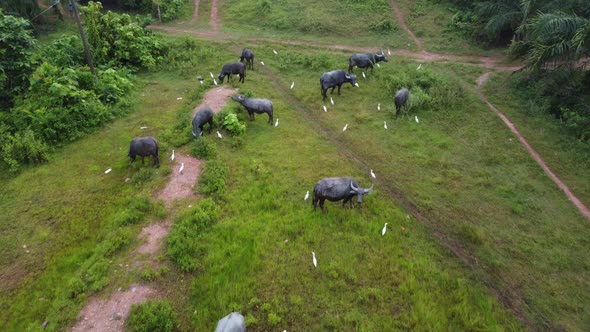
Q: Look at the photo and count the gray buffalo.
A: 10